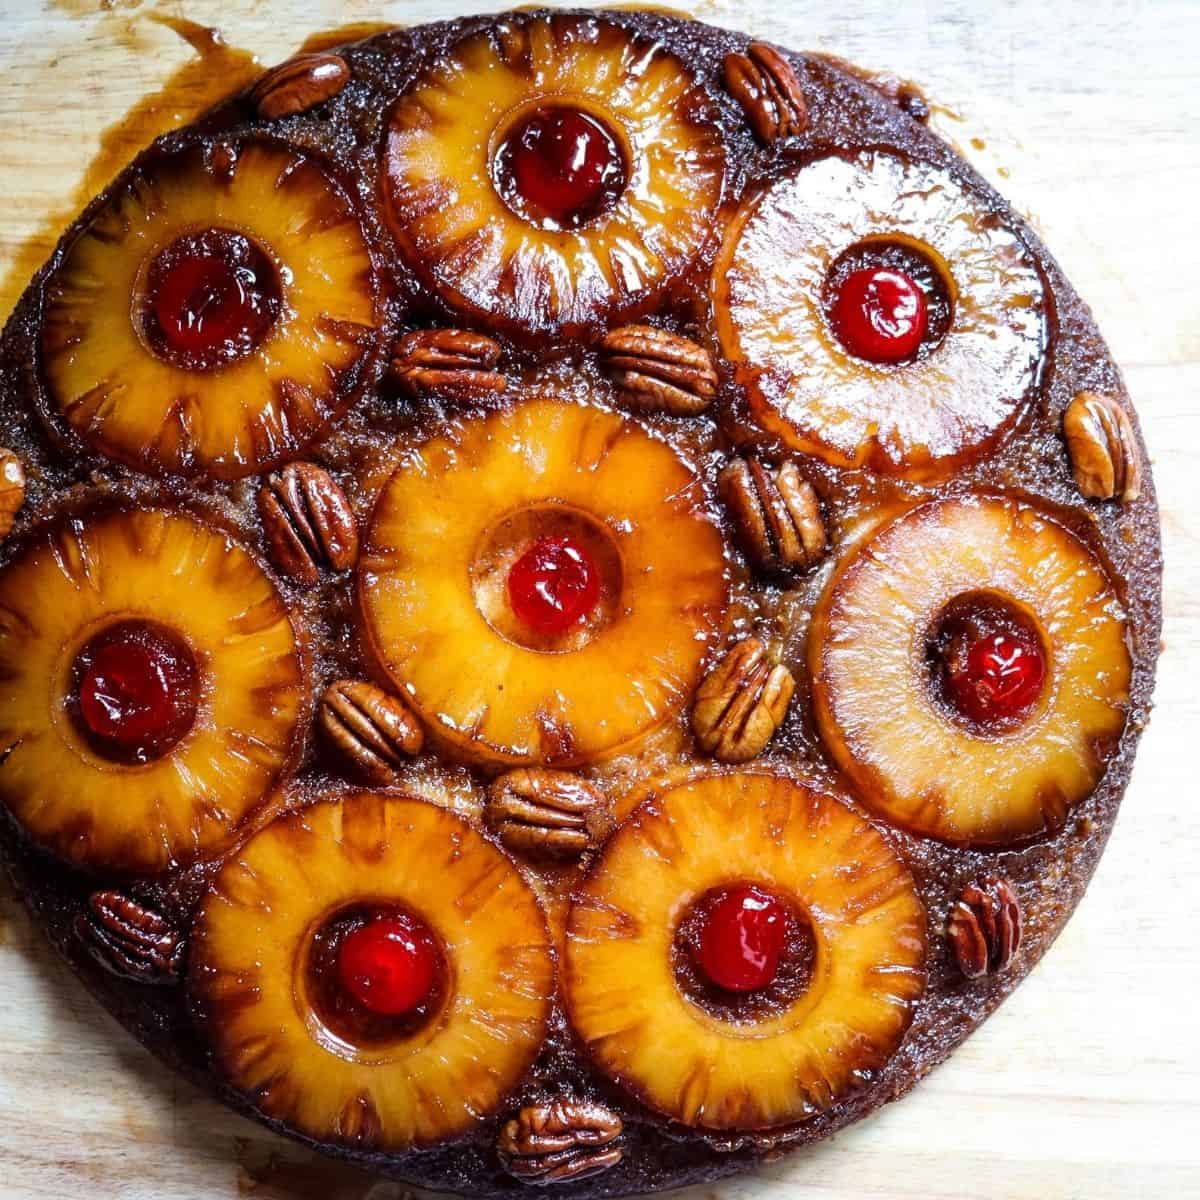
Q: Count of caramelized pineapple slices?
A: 8